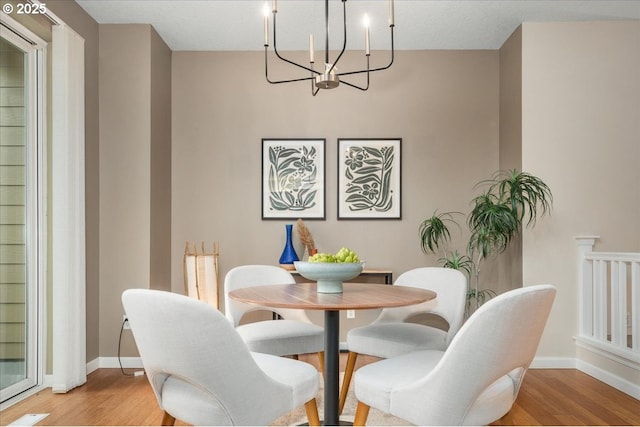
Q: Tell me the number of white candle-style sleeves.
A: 5